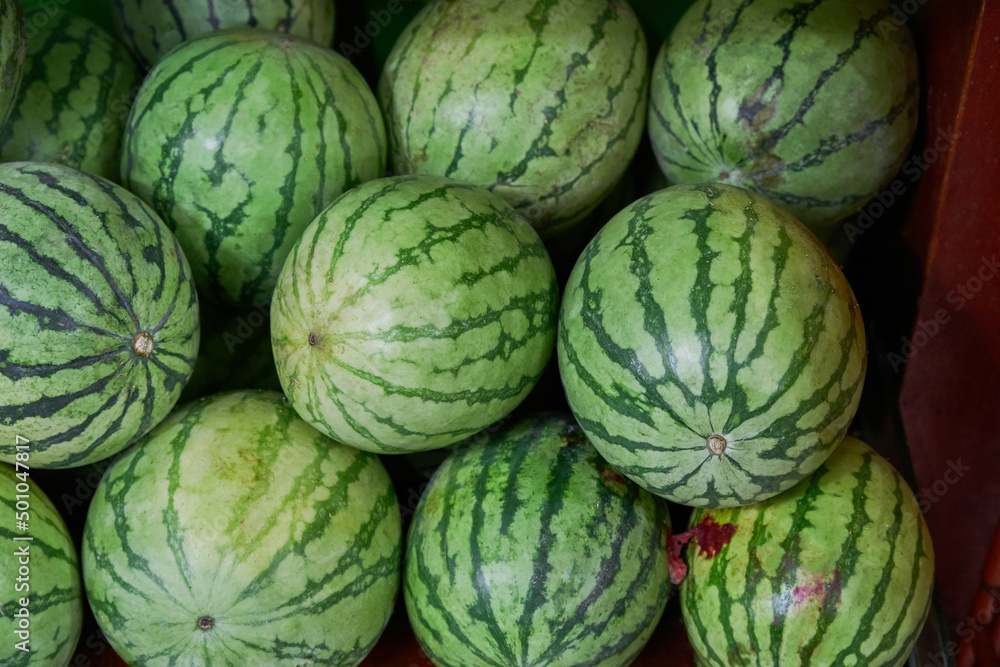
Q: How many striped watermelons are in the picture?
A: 13